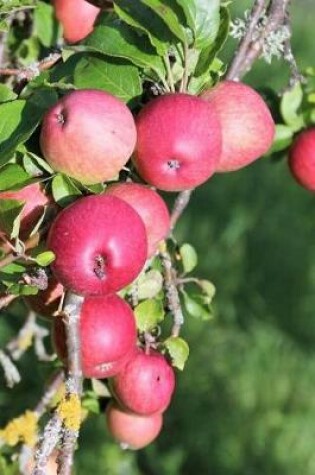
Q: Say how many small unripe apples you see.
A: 0